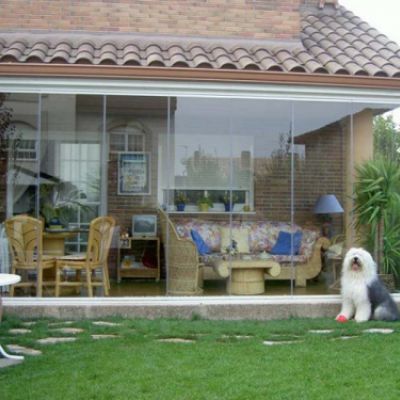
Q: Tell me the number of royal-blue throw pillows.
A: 2